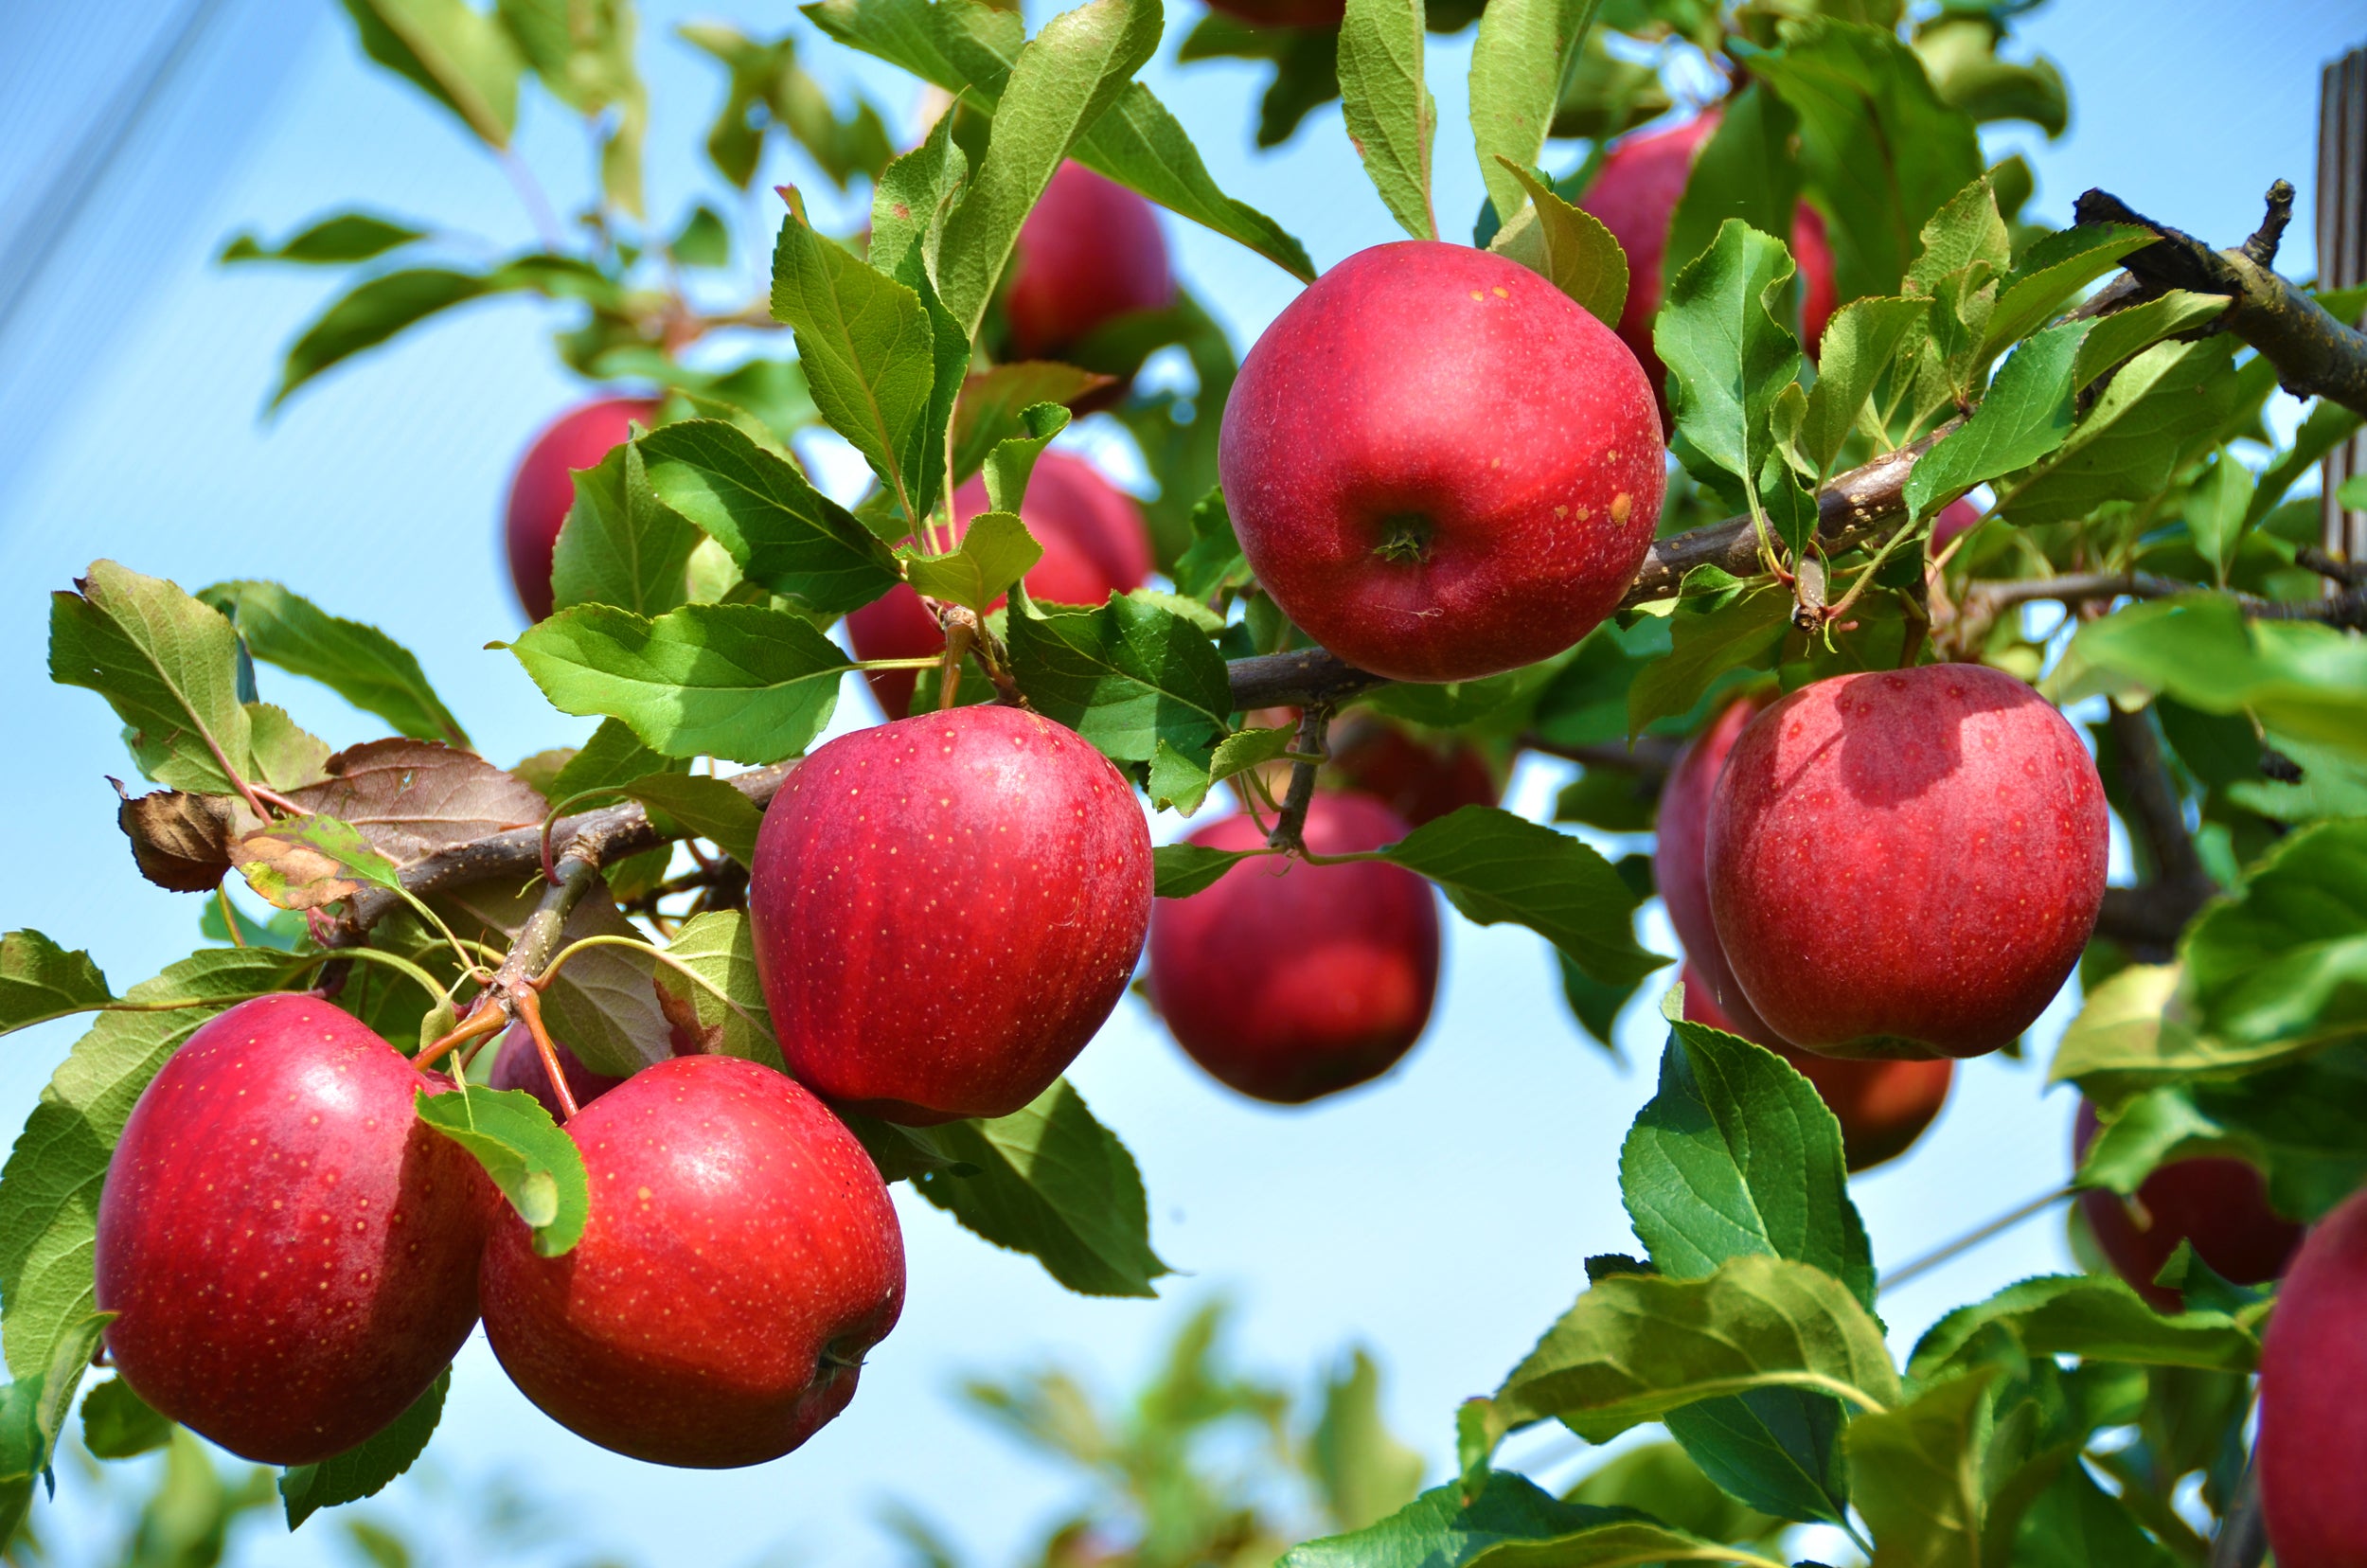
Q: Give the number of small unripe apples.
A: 0